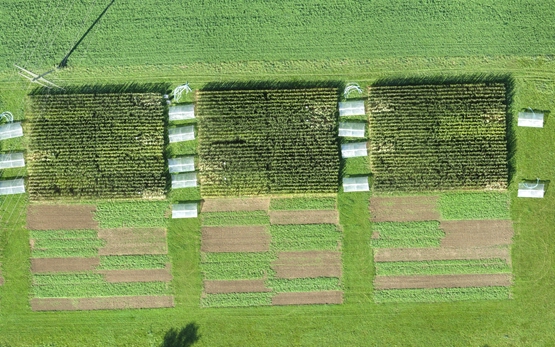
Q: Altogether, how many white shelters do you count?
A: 14